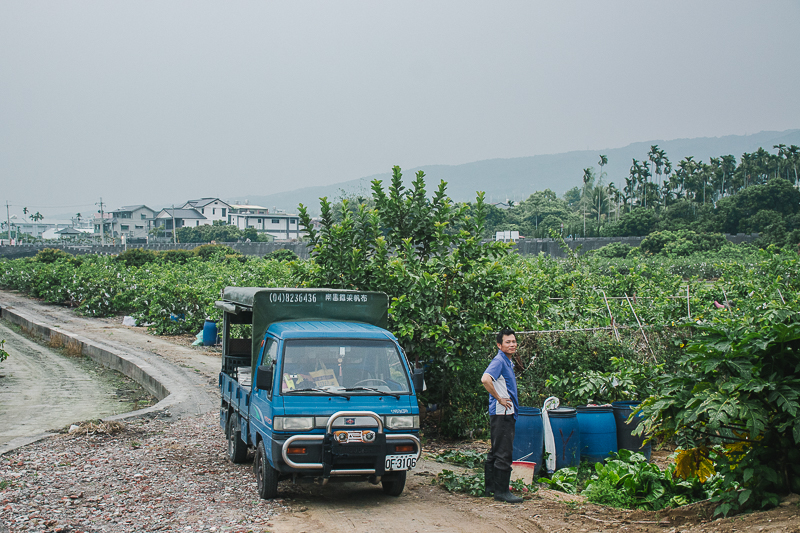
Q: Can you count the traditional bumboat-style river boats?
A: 0